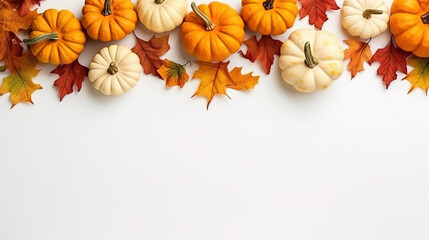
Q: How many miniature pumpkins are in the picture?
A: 9